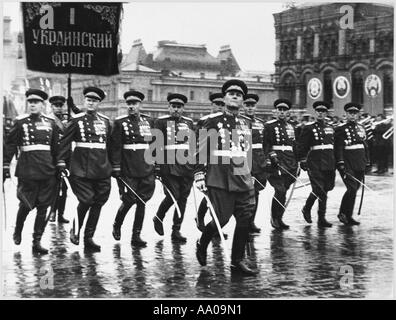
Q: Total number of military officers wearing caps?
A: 11